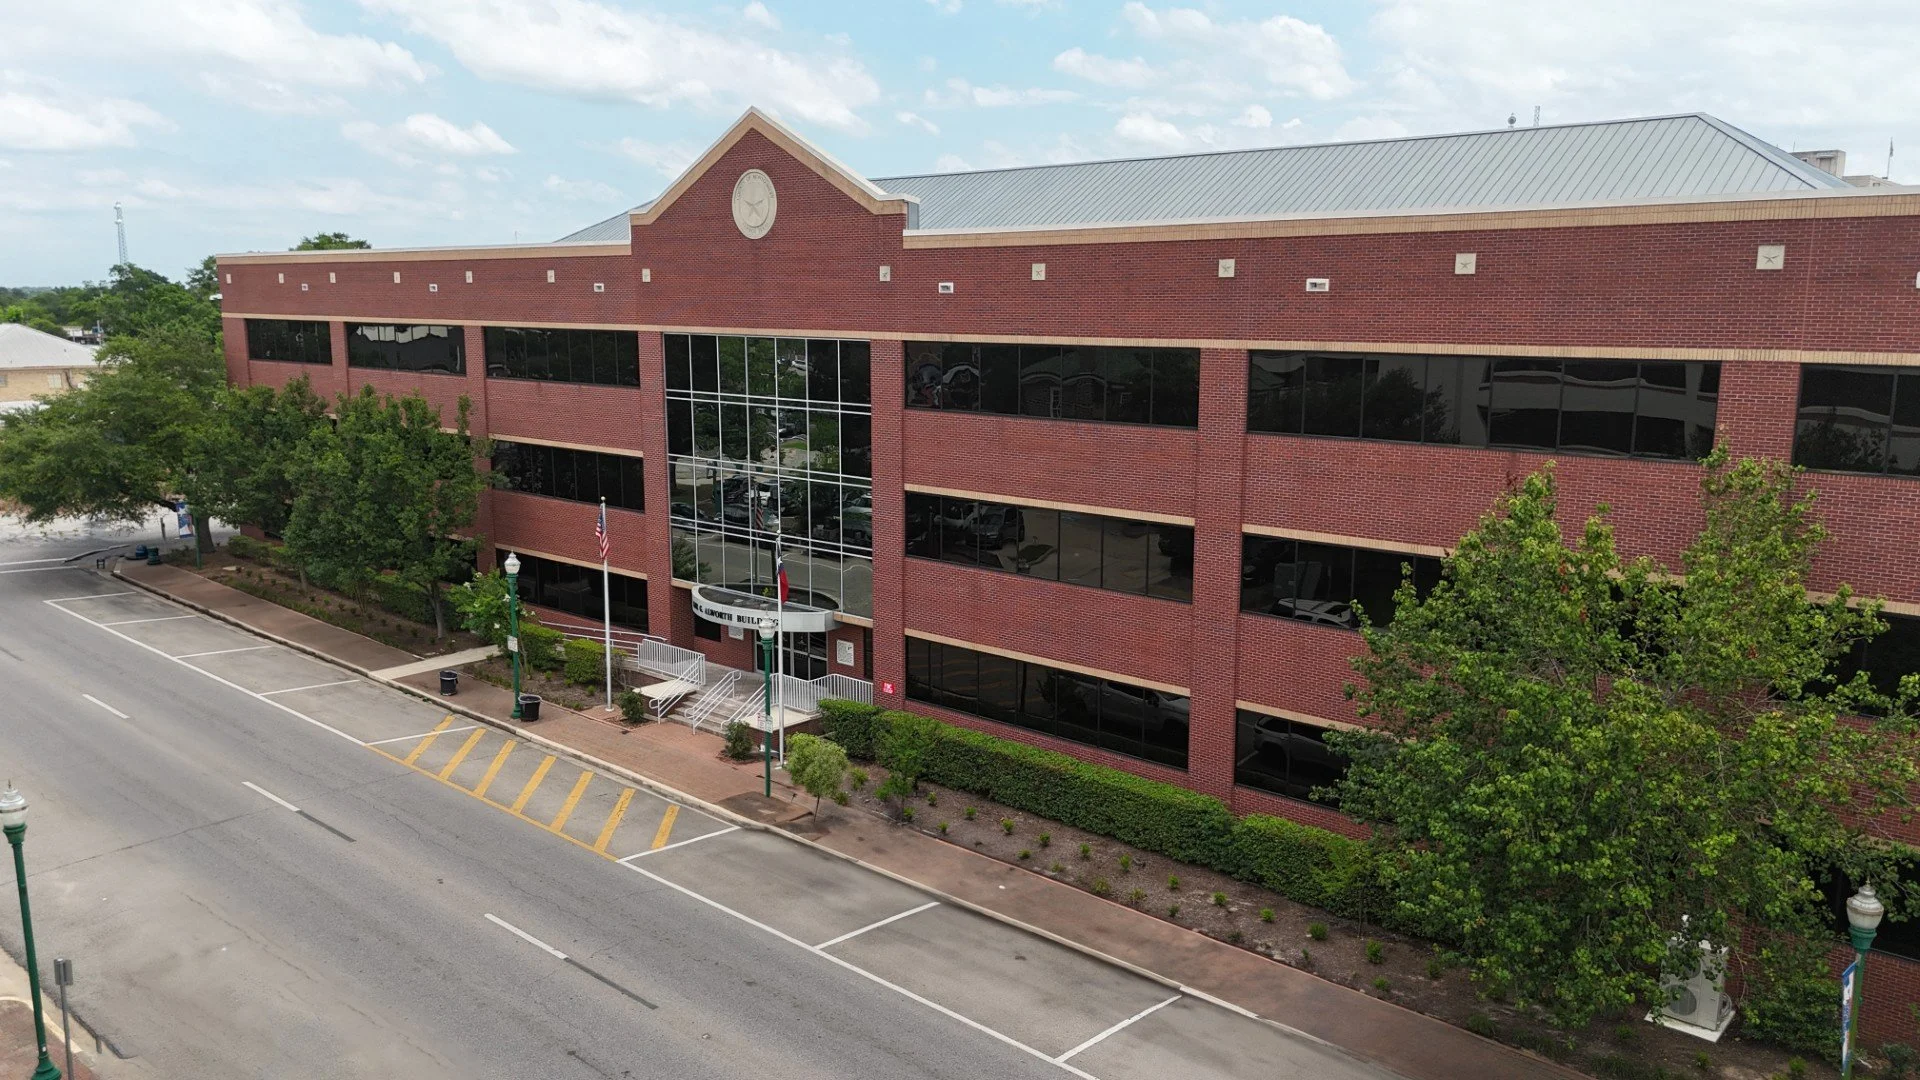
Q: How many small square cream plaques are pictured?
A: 12